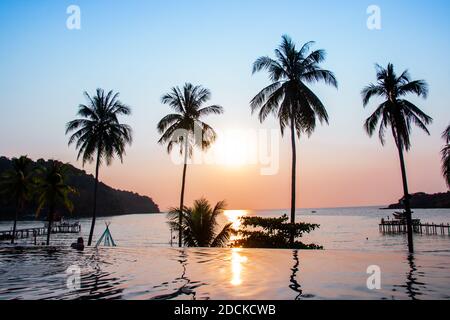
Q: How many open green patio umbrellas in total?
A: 0